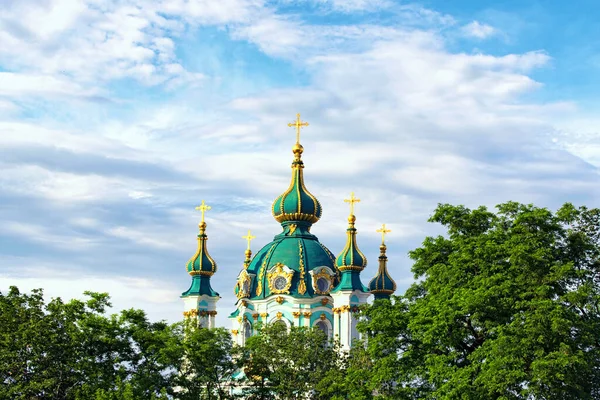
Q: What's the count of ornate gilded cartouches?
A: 3